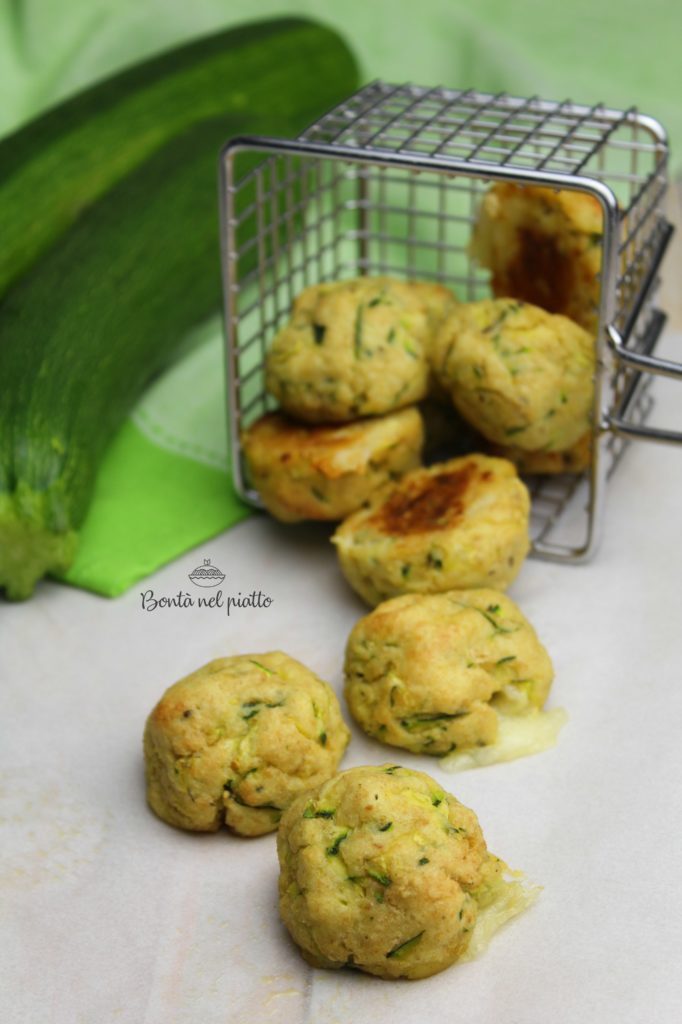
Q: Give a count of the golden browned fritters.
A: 10